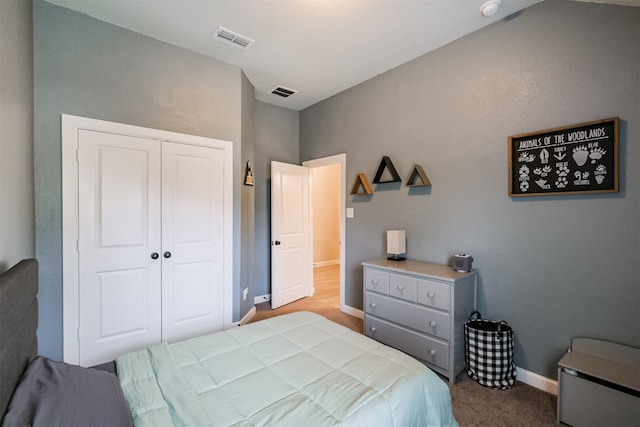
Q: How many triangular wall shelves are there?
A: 3